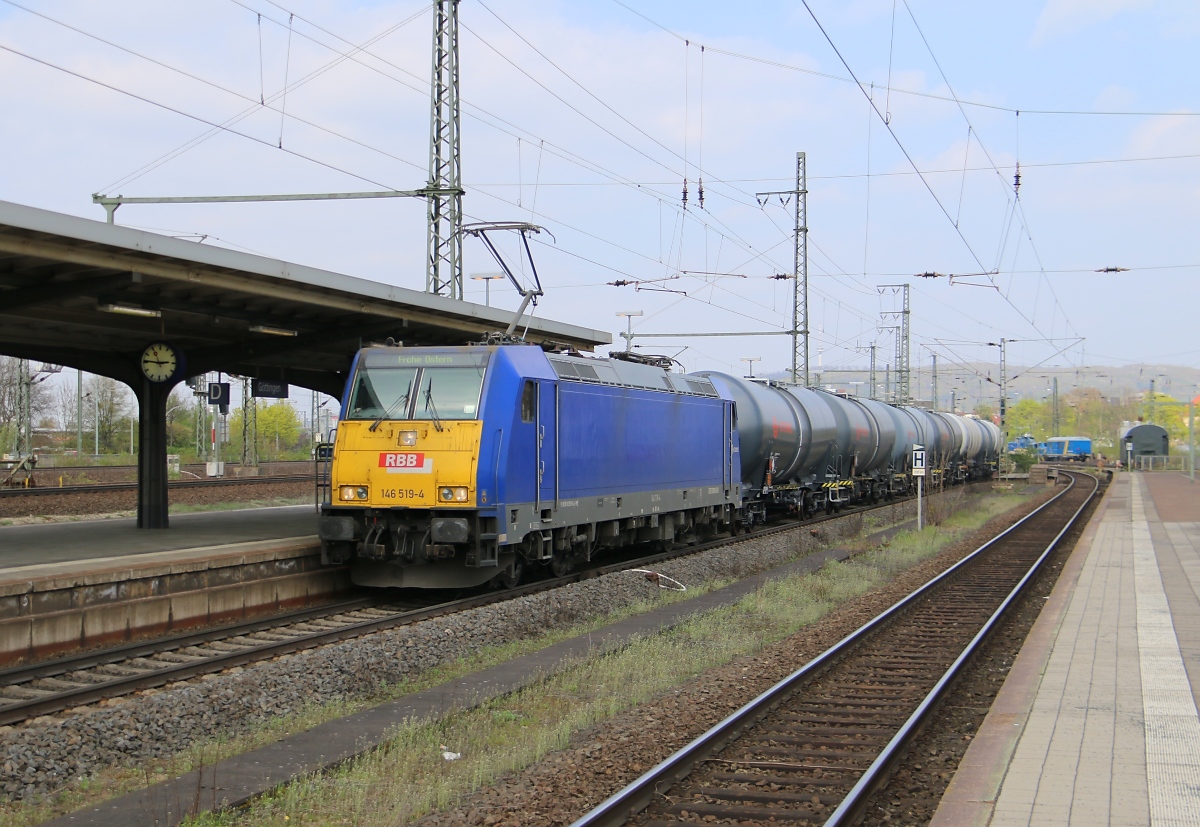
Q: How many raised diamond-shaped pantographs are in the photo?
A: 0